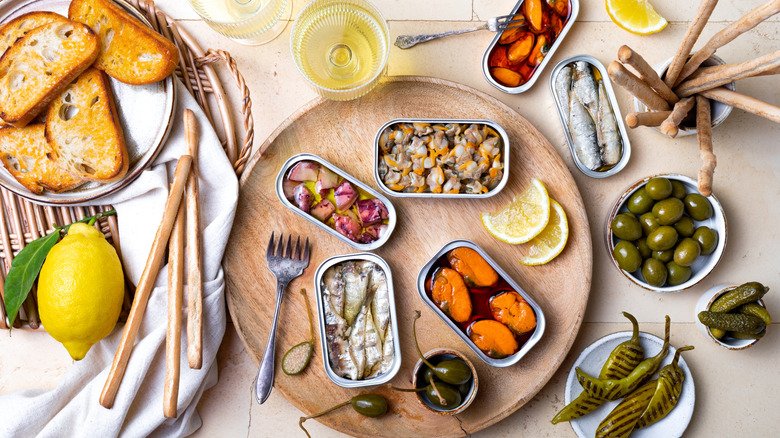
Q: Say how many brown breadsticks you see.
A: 13